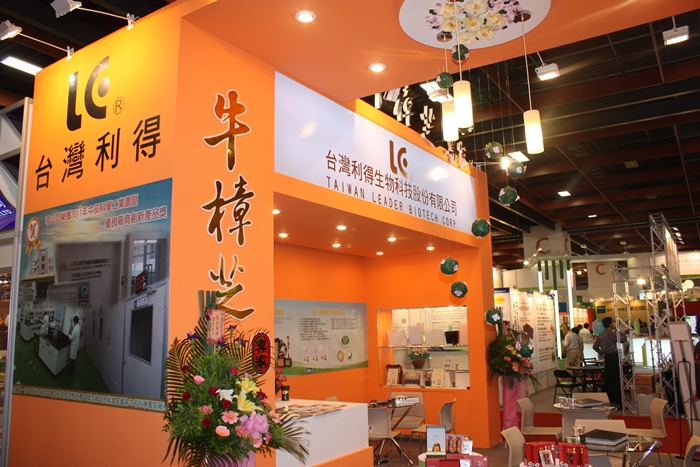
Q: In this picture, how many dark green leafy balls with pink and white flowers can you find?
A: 11